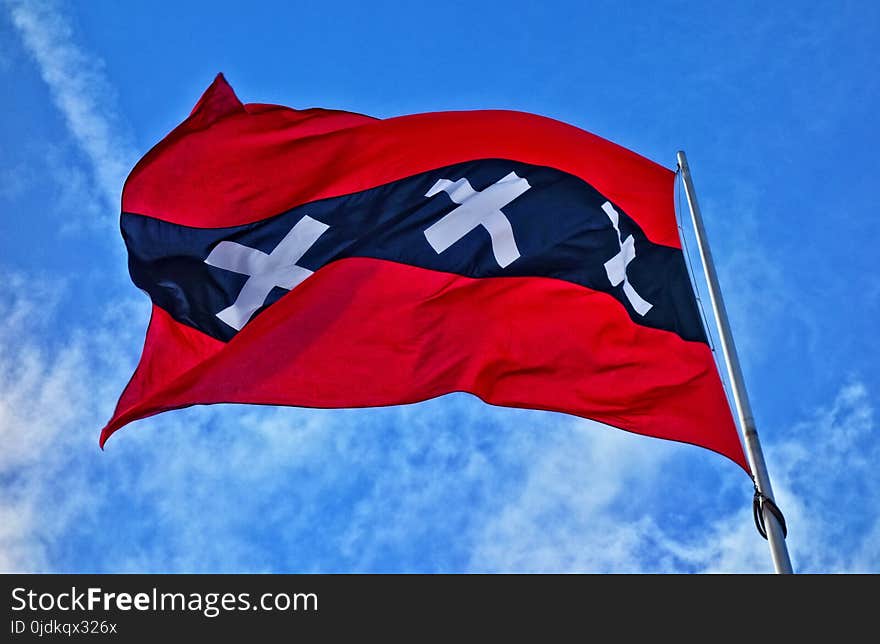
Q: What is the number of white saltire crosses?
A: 3